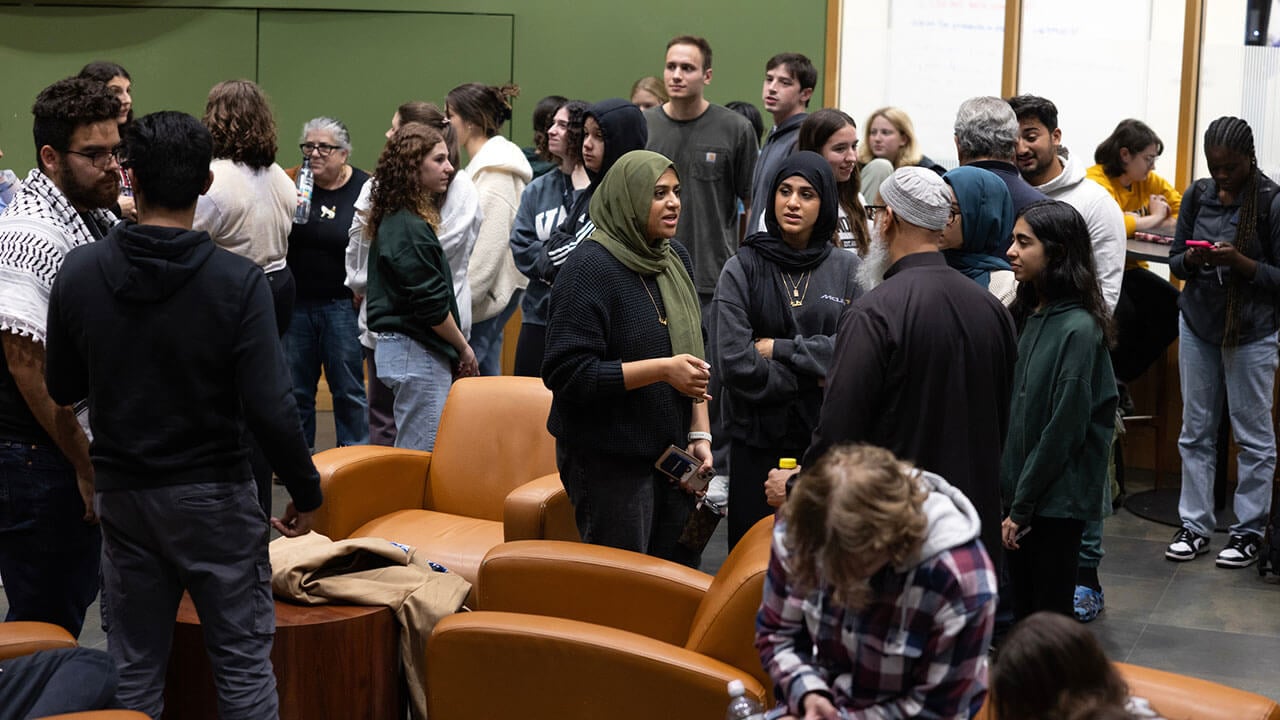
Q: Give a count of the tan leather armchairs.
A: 4